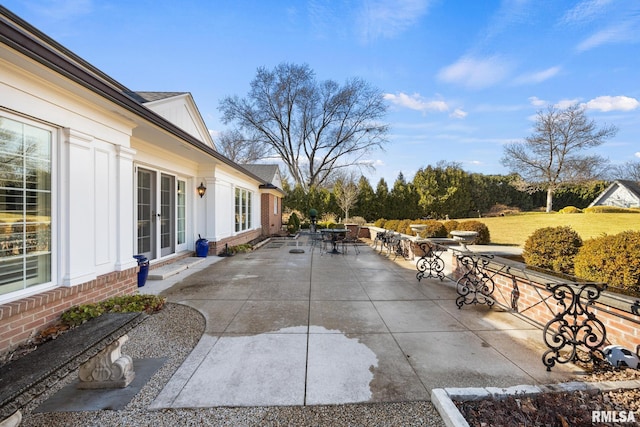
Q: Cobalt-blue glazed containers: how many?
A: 2